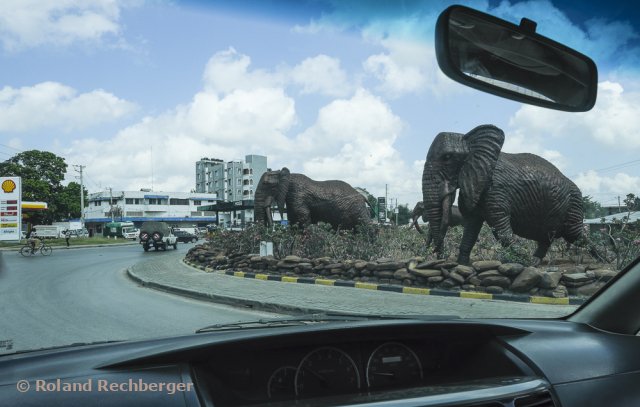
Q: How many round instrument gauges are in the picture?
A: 3